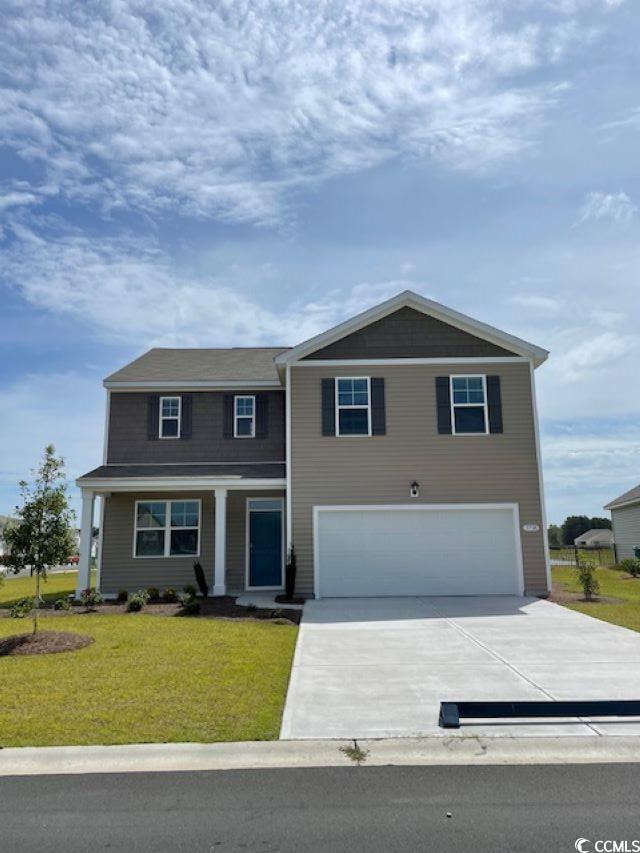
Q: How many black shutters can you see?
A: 8